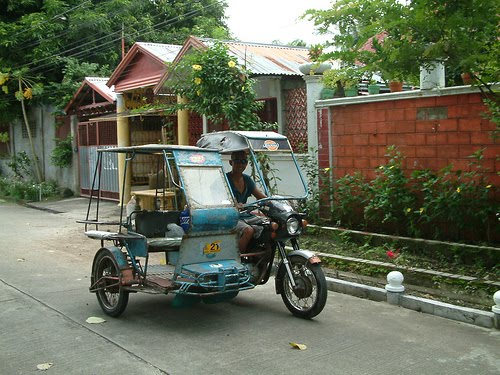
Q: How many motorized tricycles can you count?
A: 1